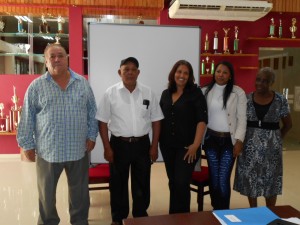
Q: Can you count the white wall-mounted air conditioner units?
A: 1